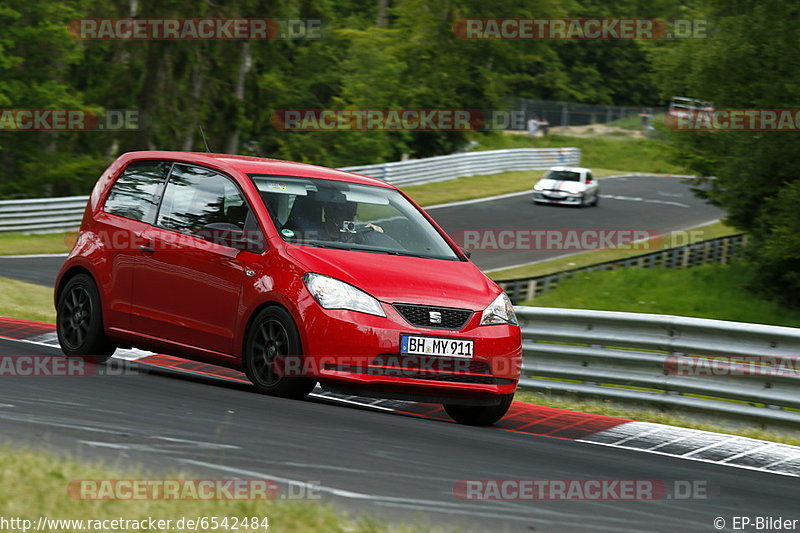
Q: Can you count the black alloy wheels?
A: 2